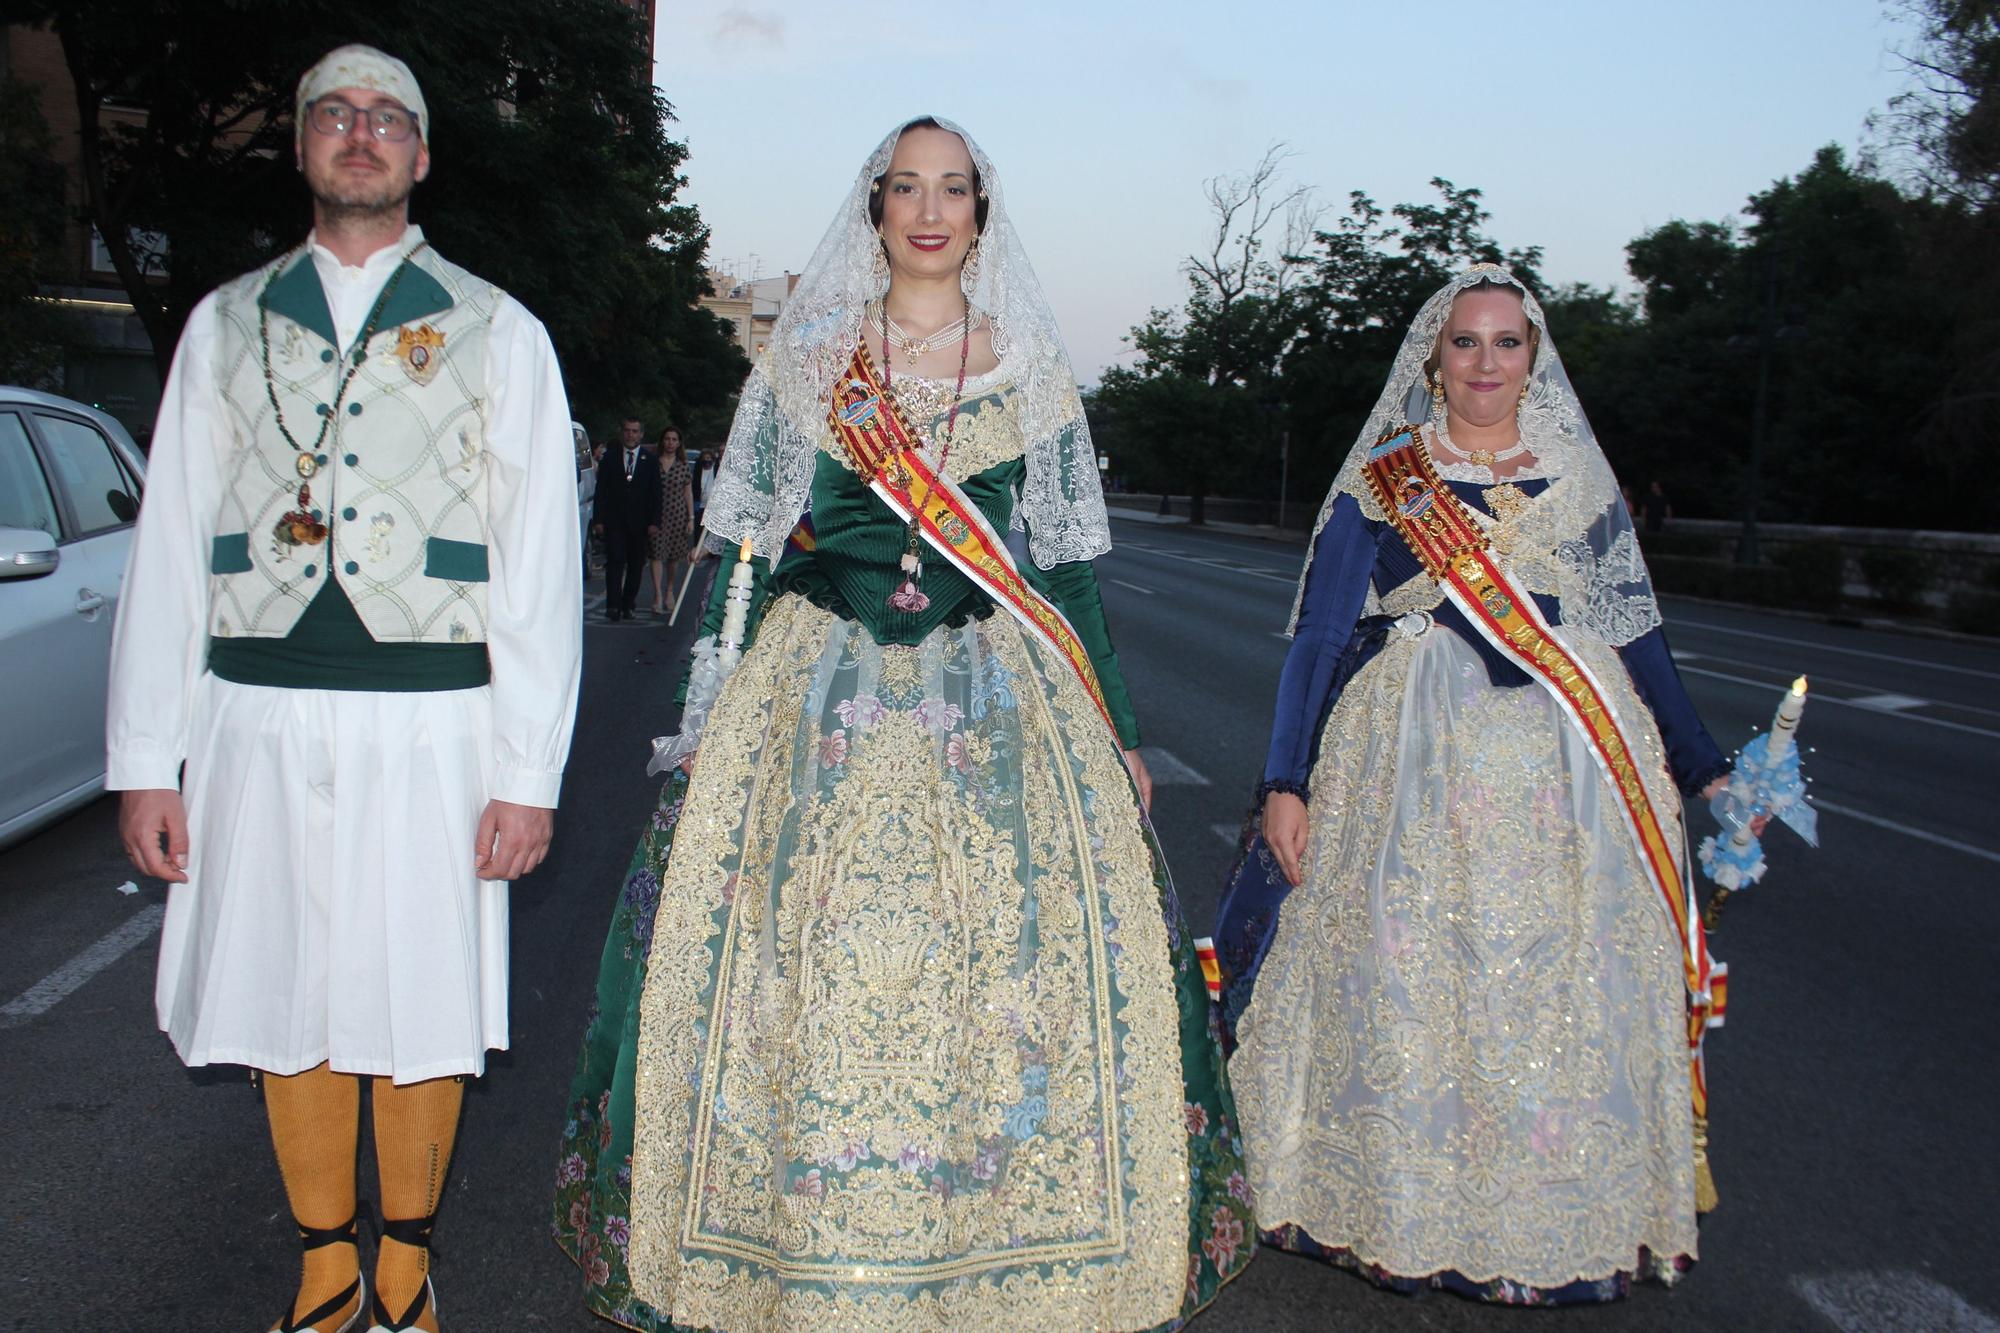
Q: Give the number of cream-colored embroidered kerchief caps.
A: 1